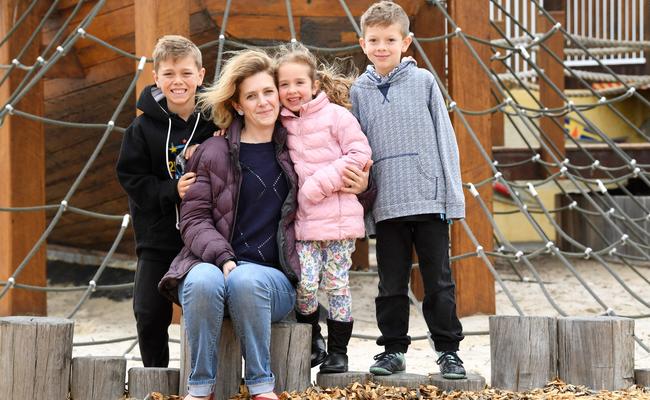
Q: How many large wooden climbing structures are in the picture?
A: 1